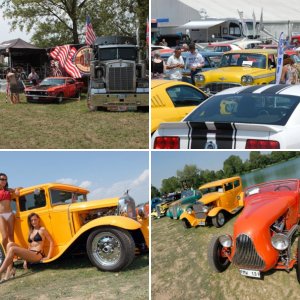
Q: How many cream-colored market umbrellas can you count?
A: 0